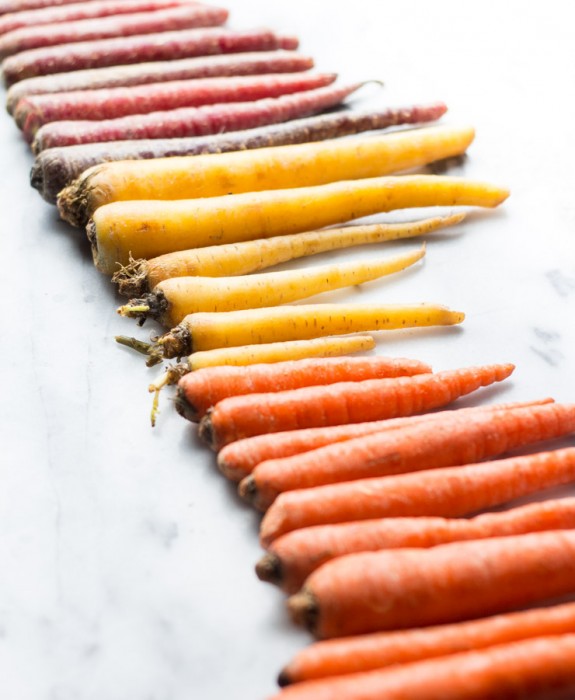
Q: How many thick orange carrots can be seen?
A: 9